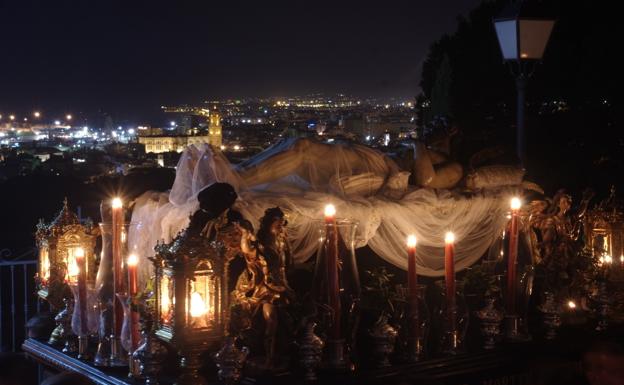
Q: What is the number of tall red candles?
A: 7